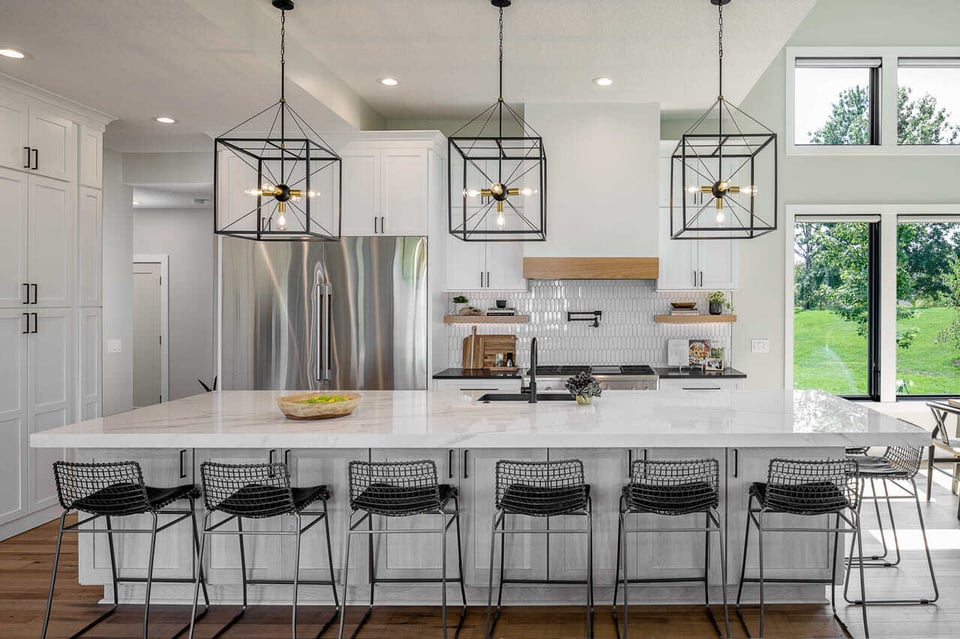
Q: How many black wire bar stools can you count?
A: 8